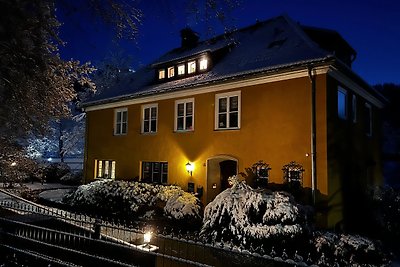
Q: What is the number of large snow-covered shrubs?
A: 2